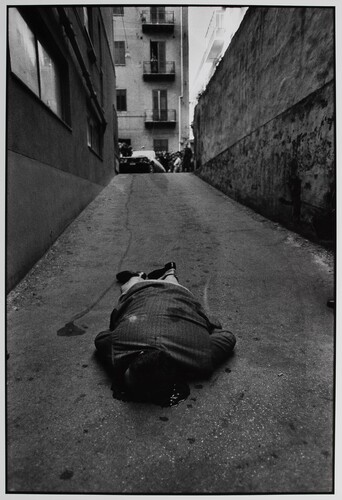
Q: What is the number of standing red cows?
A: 0